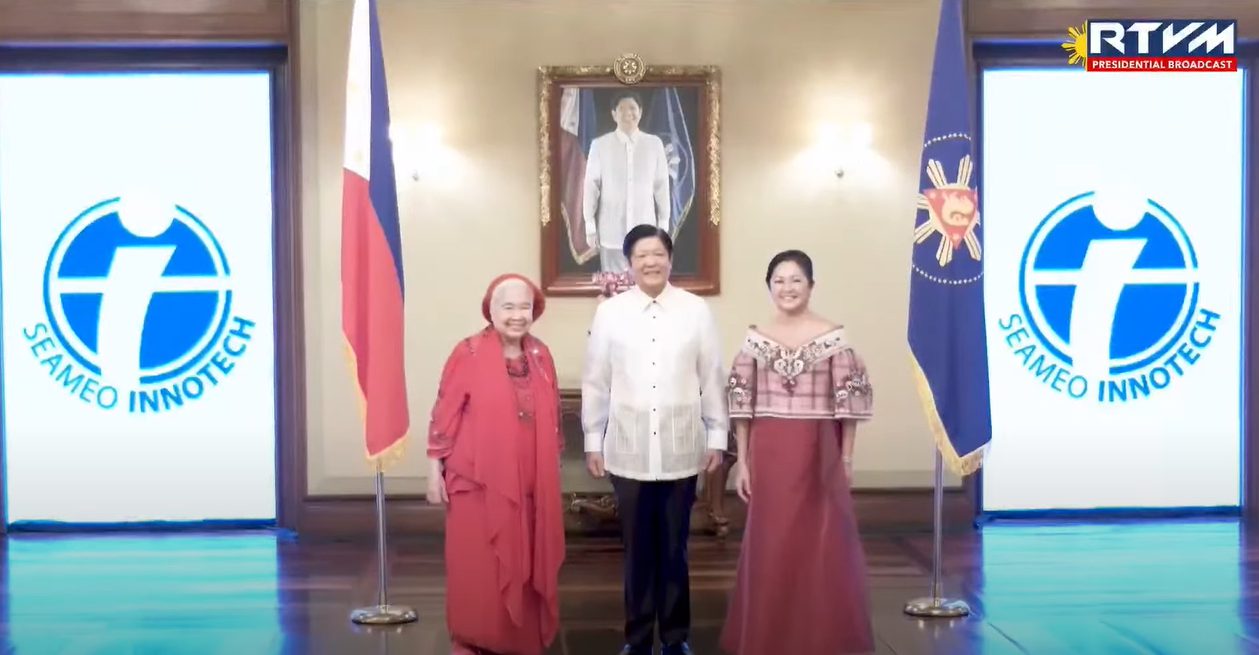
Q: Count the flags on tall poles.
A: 2